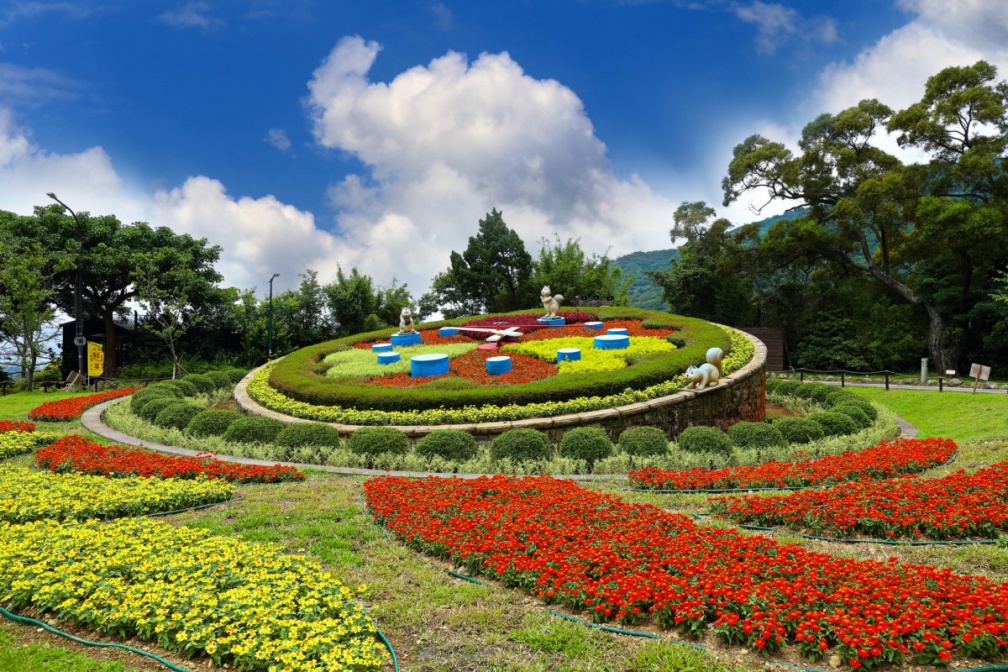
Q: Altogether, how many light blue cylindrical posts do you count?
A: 11